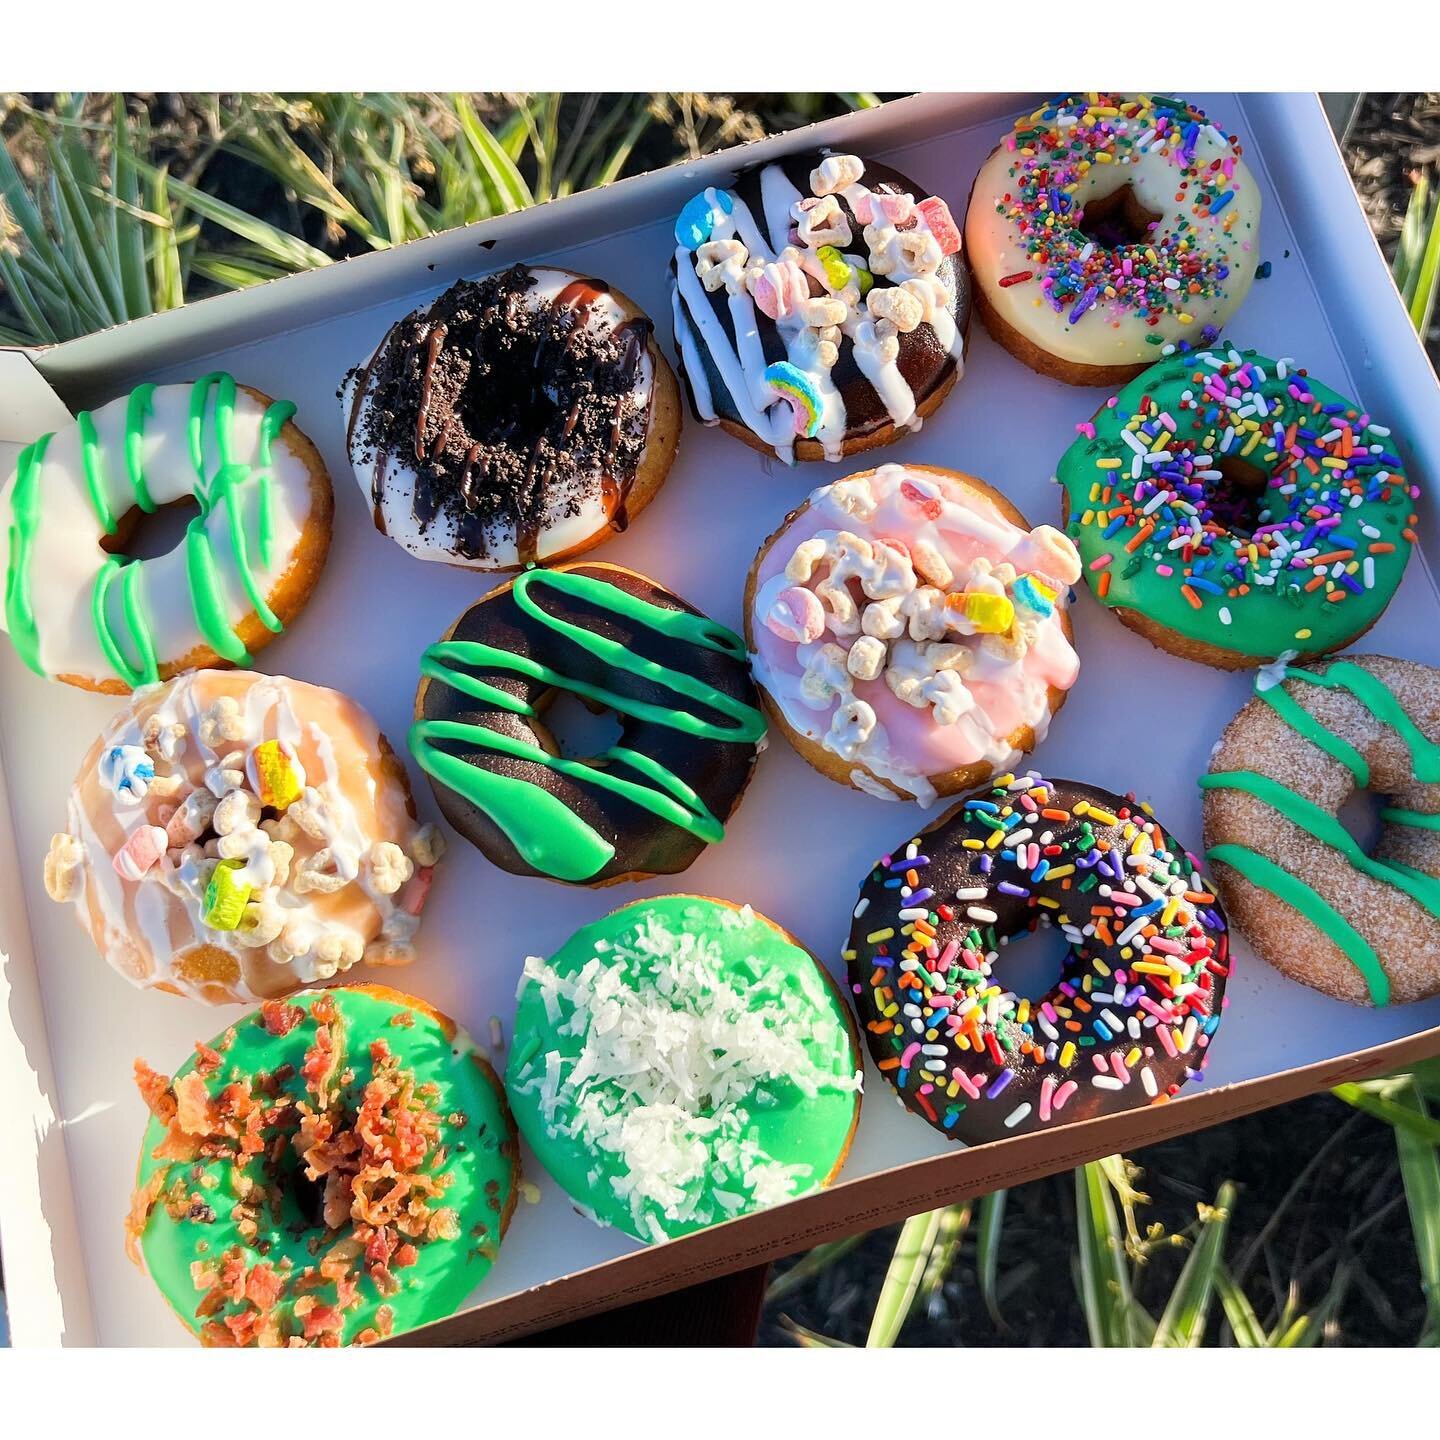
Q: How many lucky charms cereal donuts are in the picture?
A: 3